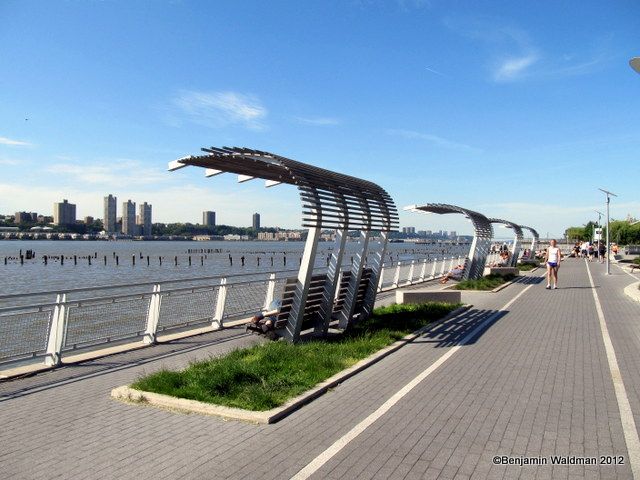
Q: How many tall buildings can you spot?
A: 6